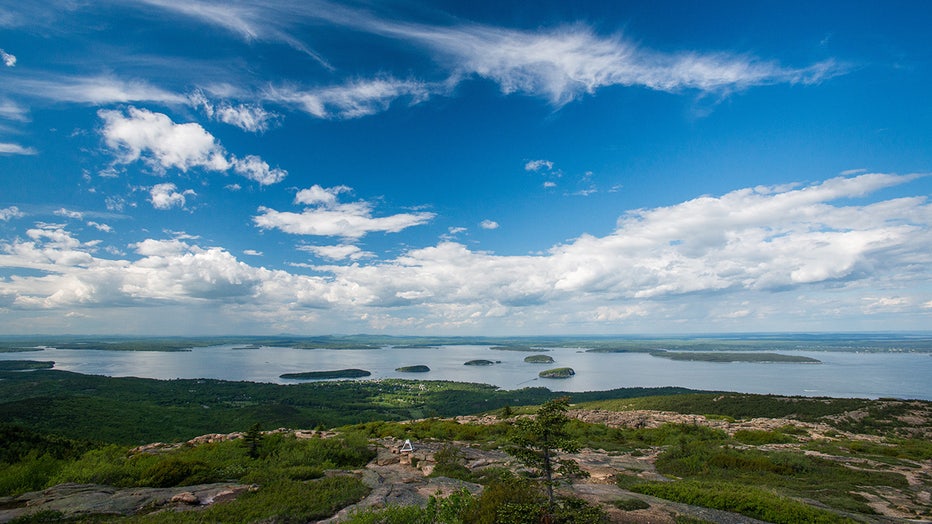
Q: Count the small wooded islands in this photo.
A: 5